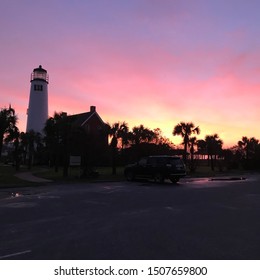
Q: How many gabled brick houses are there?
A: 1